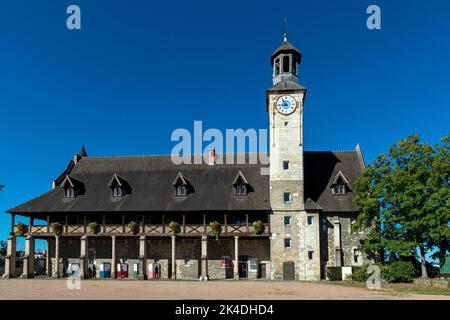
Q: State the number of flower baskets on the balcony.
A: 7